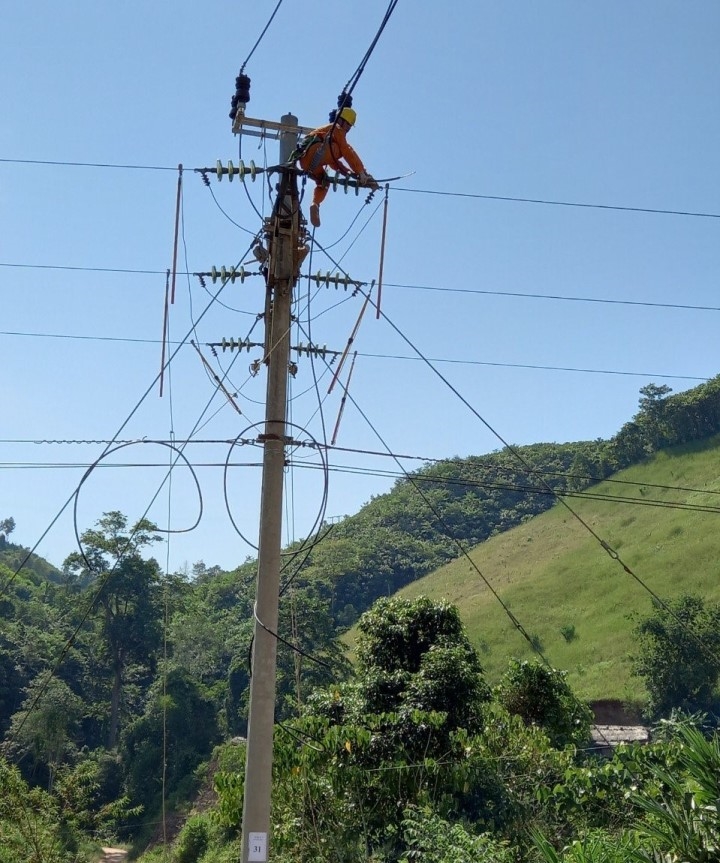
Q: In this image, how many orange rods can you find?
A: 6